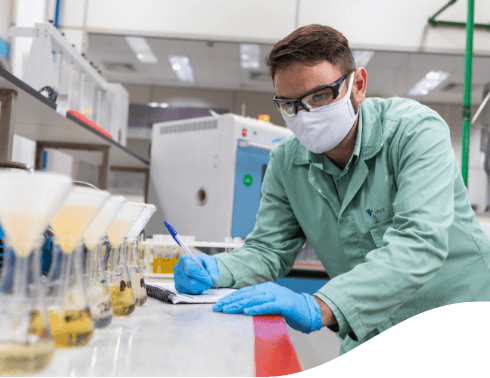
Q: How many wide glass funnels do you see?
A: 5